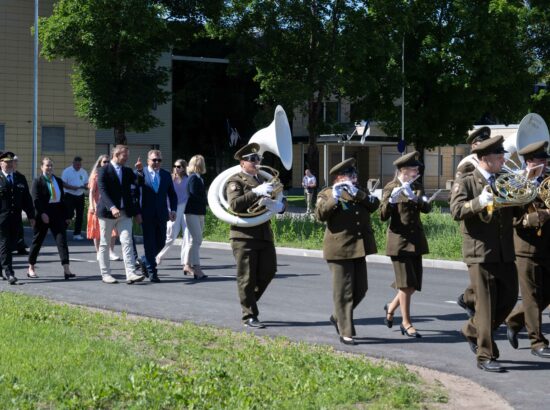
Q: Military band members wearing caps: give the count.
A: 6